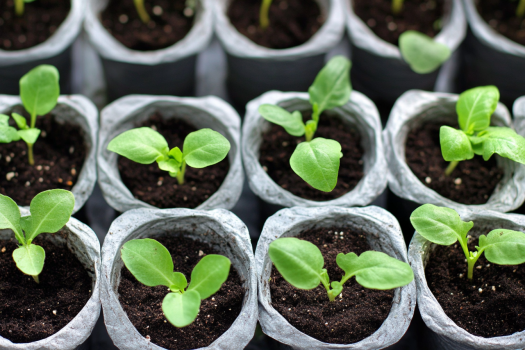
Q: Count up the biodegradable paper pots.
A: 13